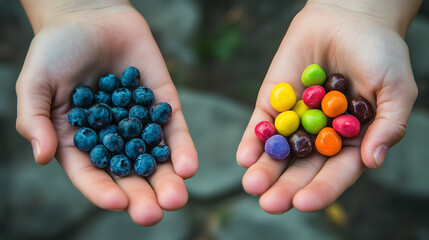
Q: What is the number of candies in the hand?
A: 14